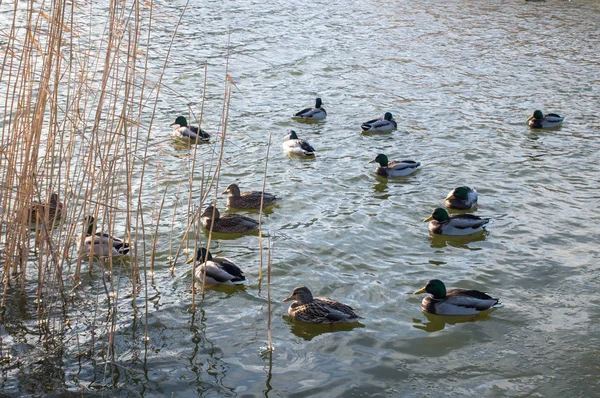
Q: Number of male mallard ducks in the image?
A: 11